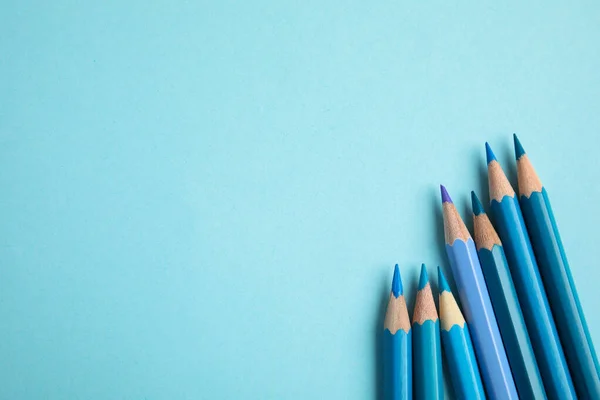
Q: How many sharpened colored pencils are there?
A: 7